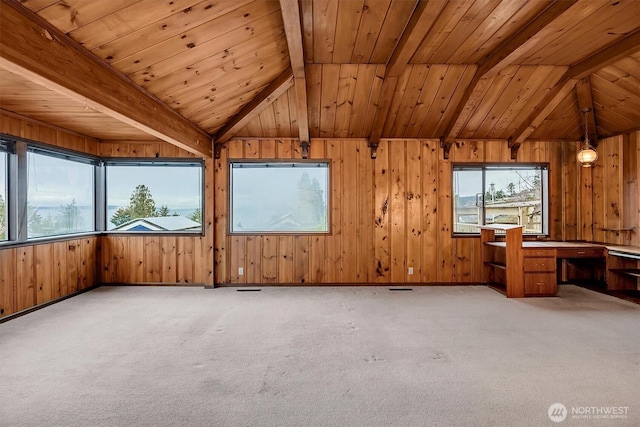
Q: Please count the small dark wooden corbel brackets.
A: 5